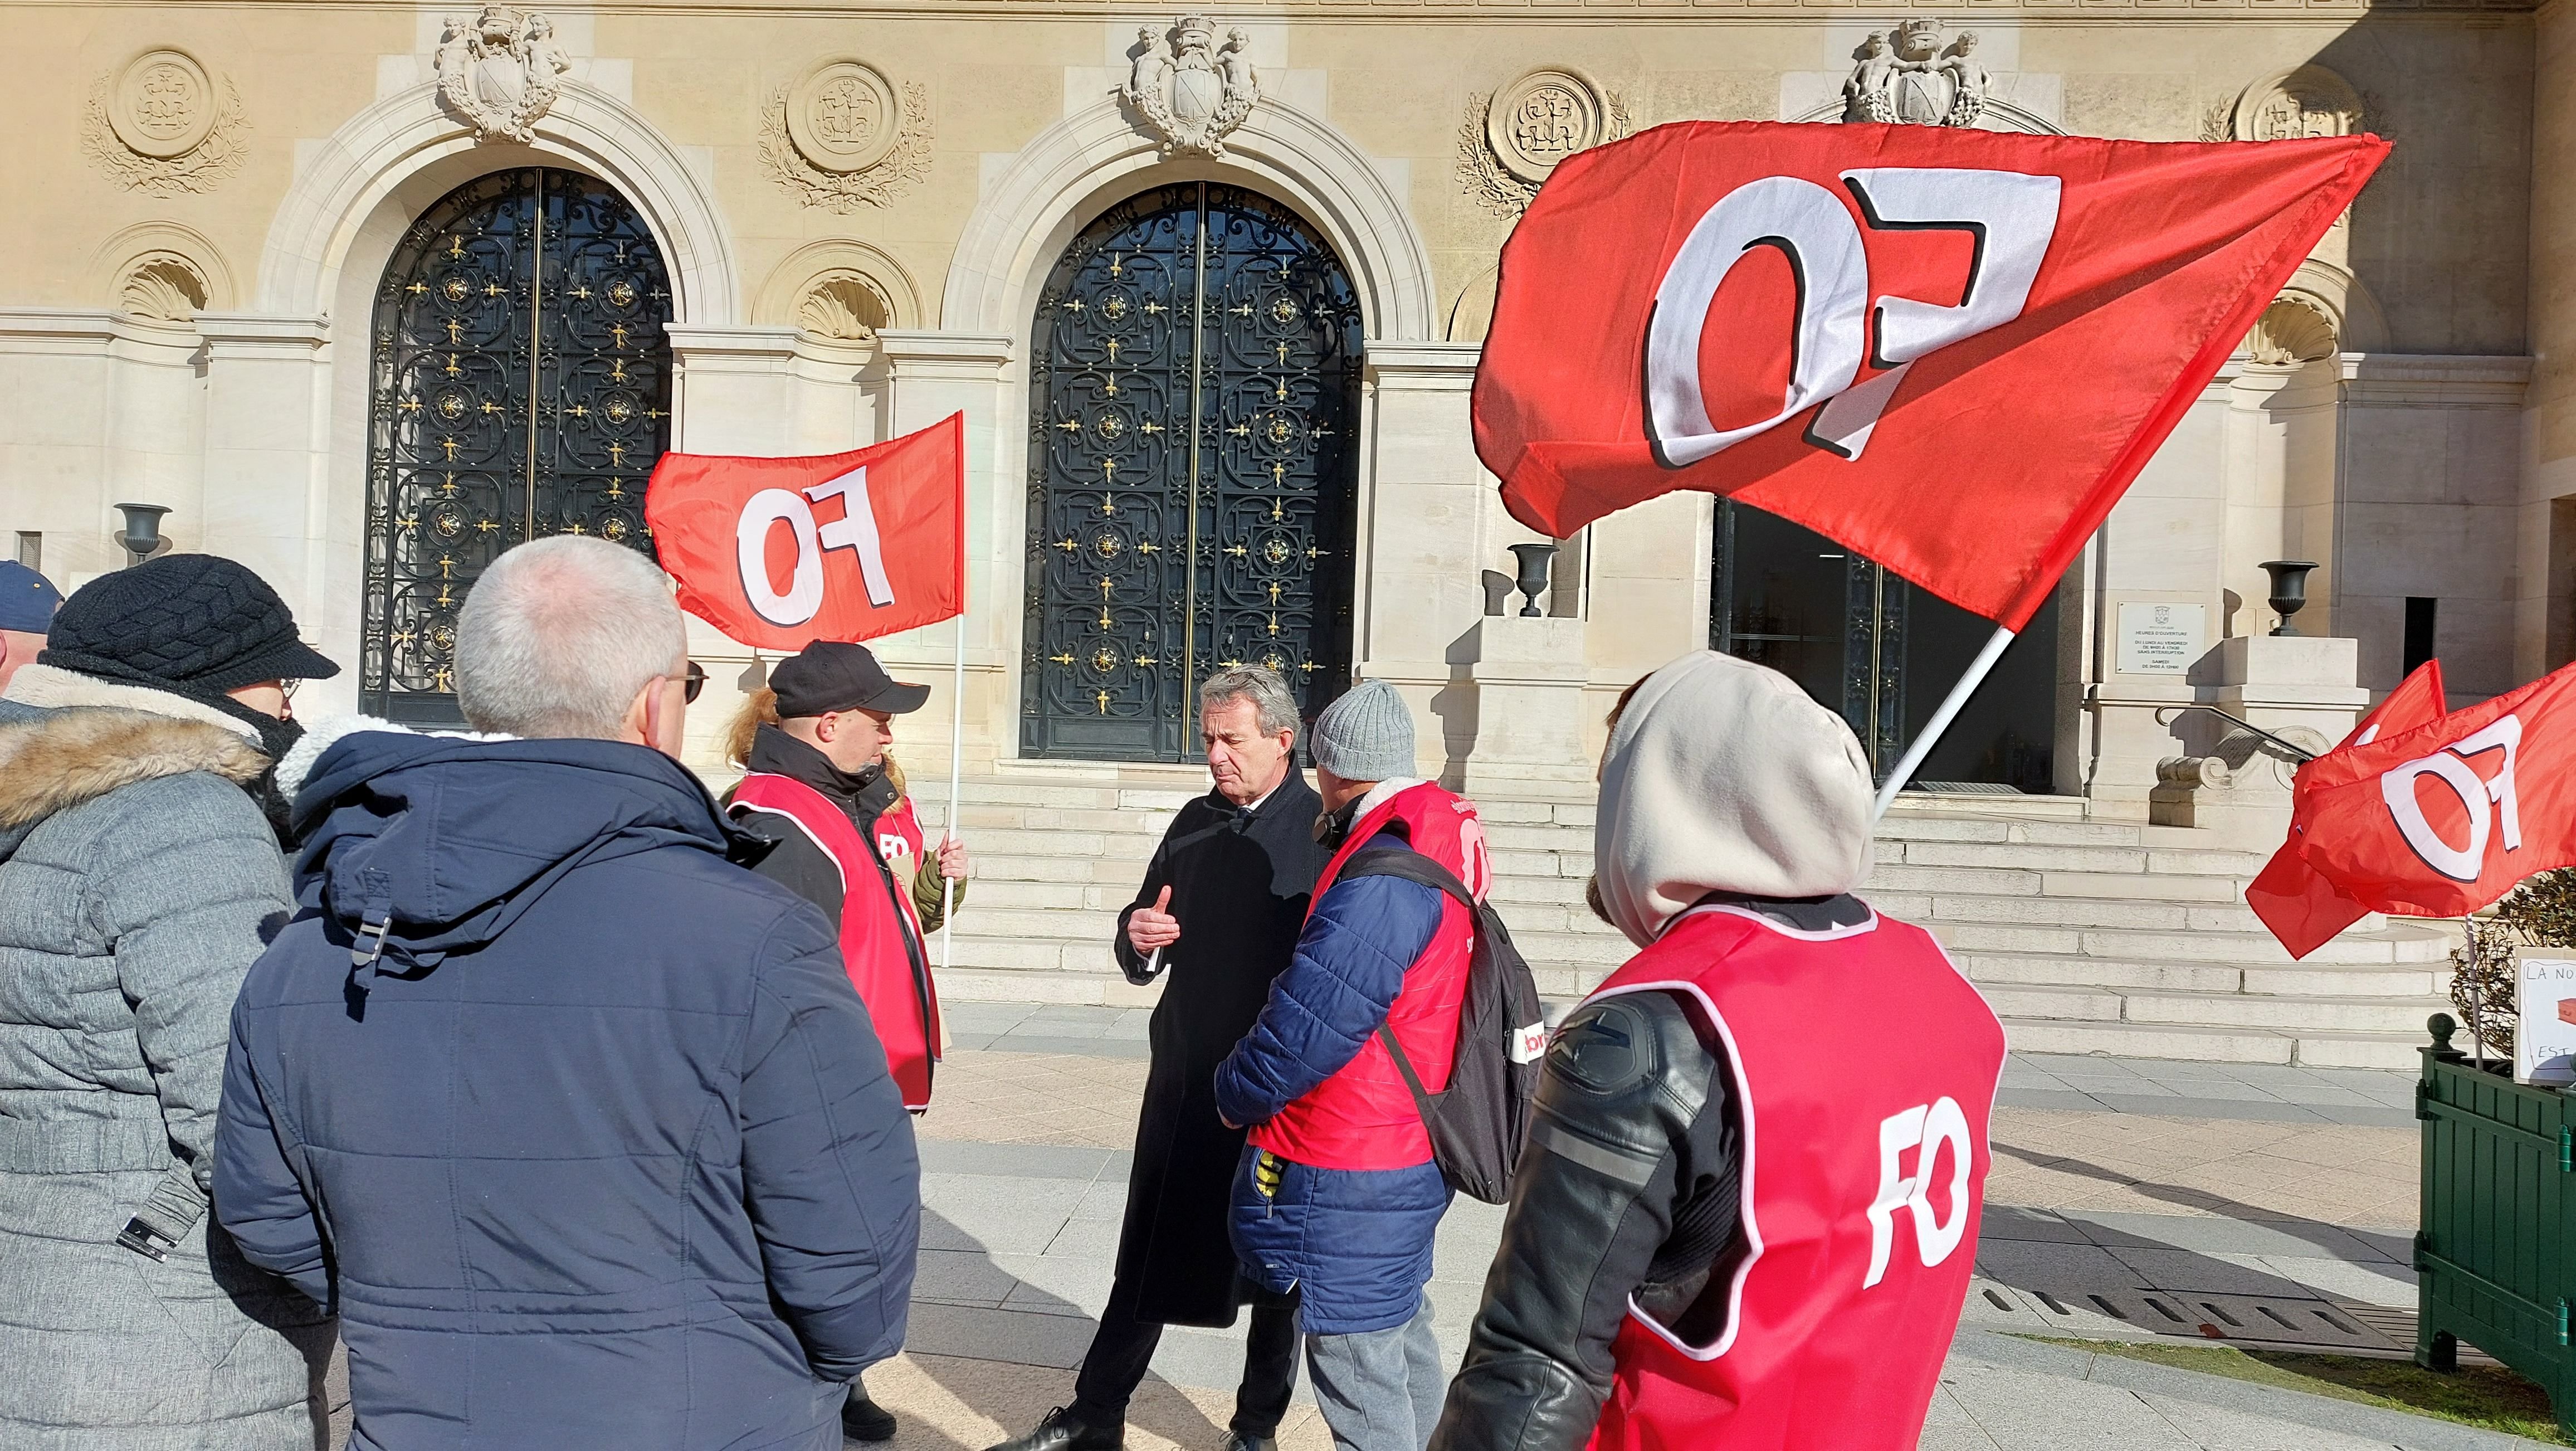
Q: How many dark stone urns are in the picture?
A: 3